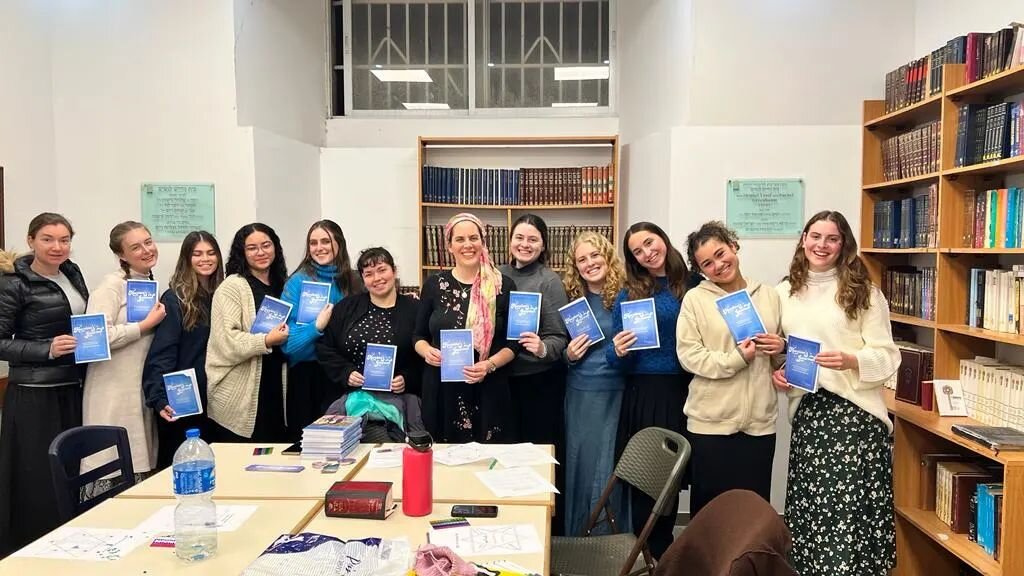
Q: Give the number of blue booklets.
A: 12